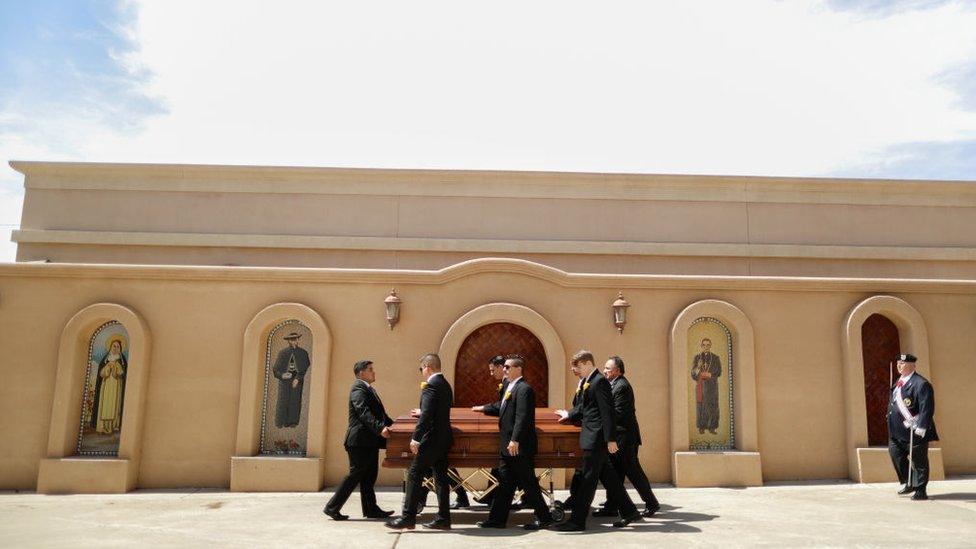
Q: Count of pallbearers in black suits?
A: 7